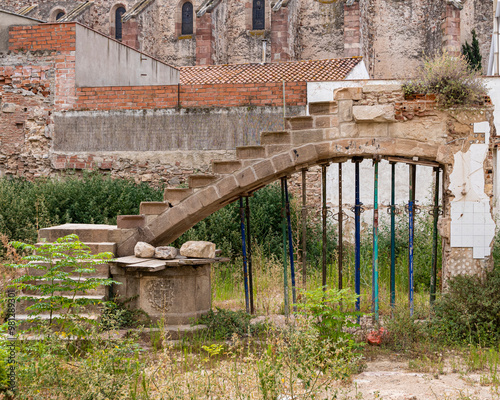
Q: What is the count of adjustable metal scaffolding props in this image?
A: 12